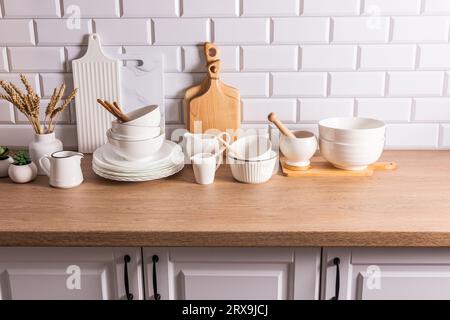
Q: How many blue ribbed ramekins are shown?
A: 0